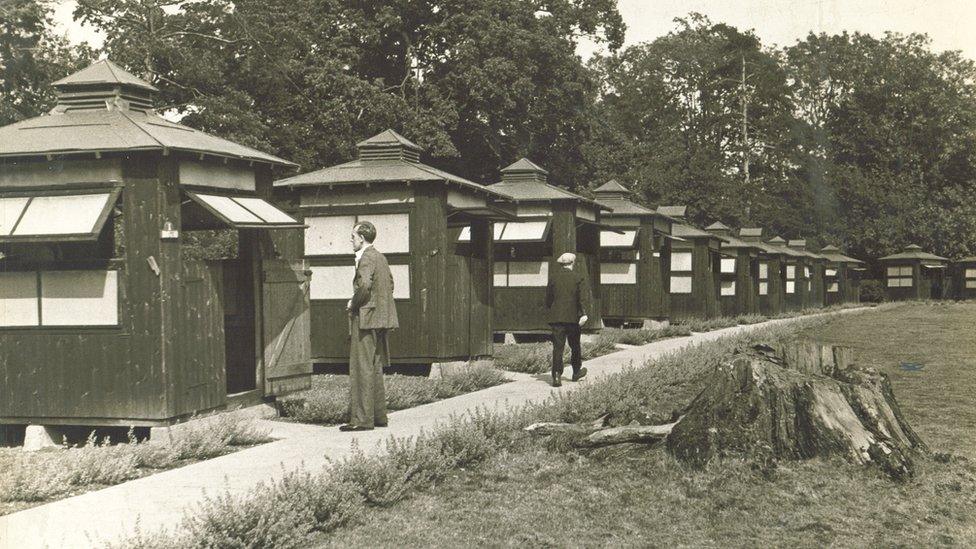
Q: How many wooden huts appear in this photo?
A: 12